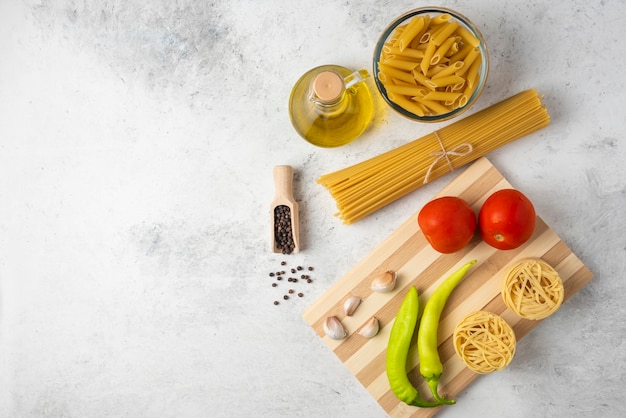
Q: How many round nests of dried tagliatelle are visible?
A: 2